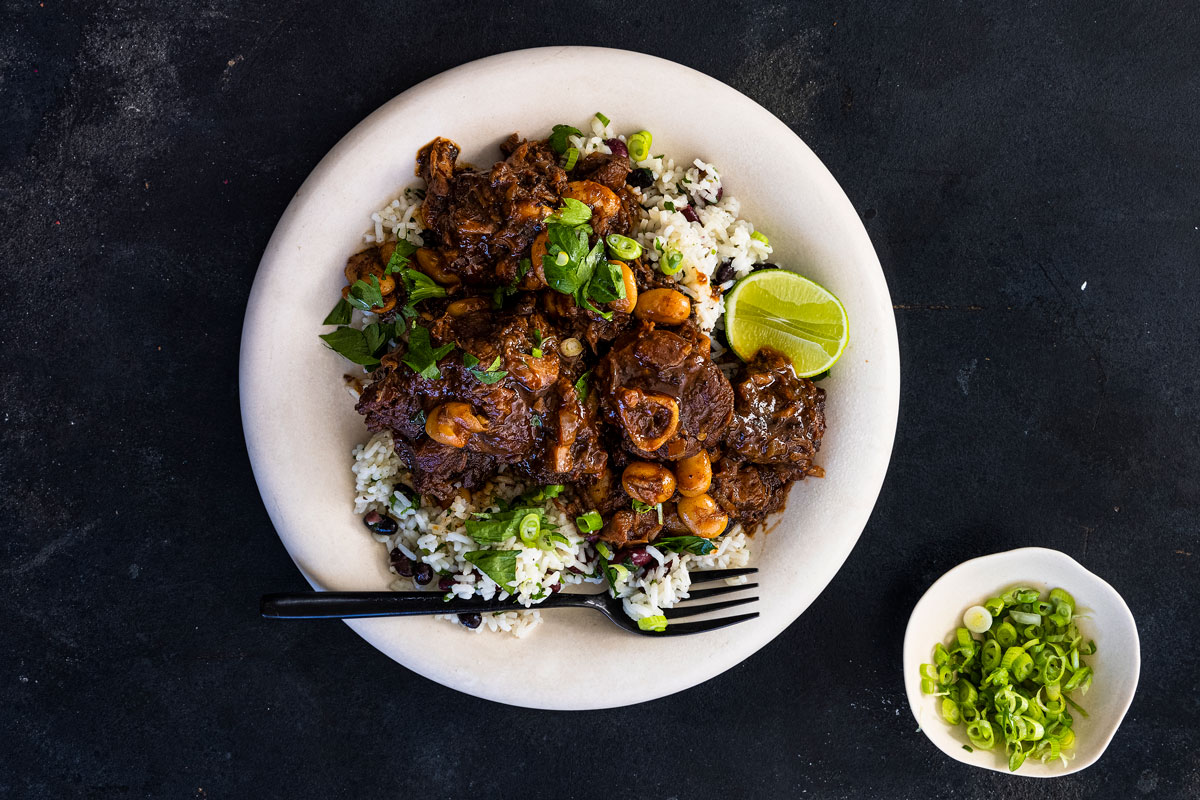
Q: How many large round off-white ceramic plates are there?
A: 1